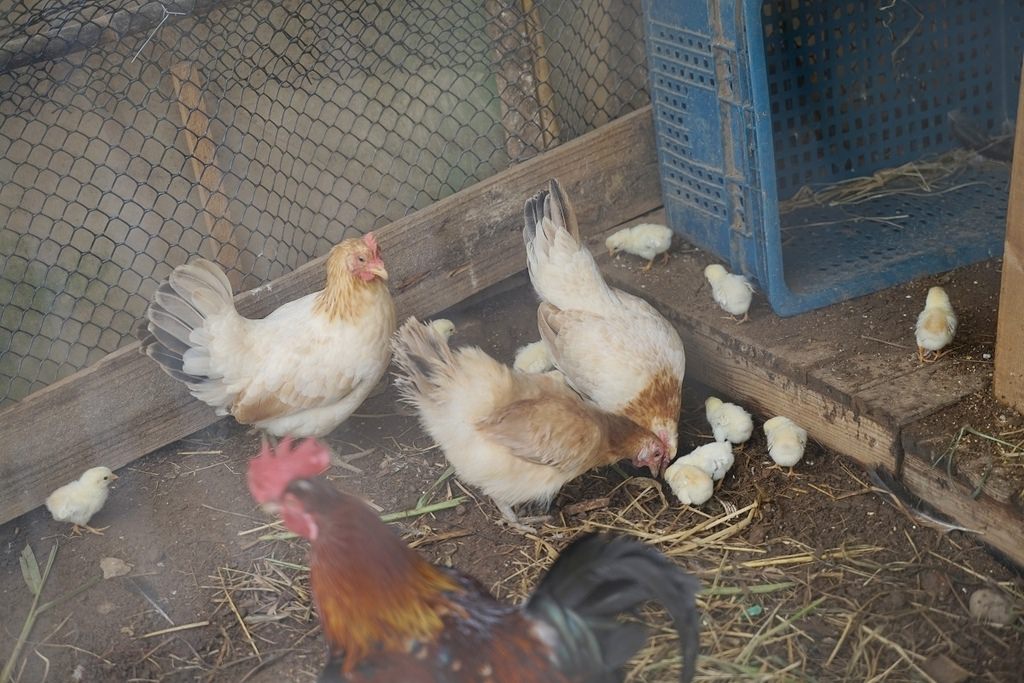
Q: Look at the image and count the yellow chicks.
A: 10